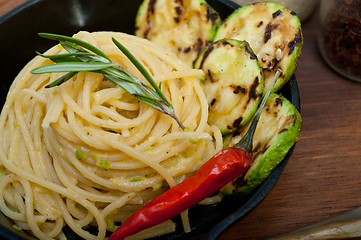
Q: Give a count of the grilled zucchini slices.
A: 4